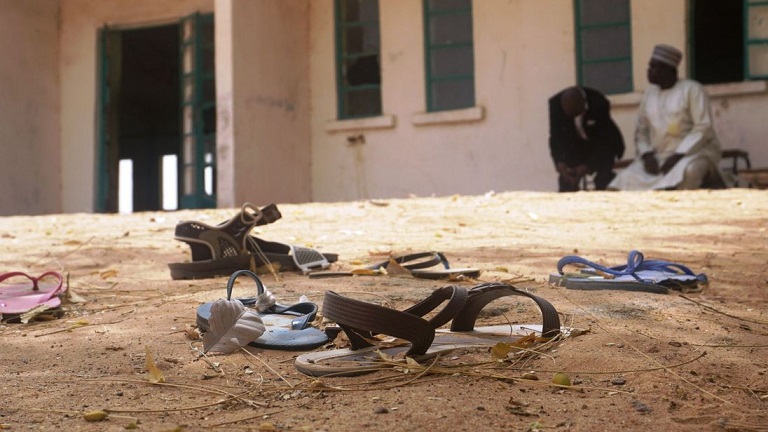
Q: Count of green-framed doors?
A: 1